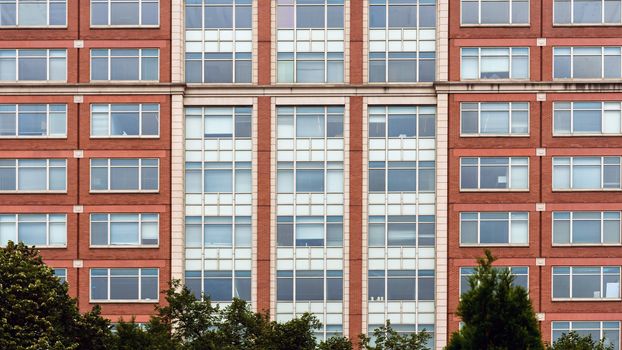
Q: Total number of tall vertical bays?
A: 3